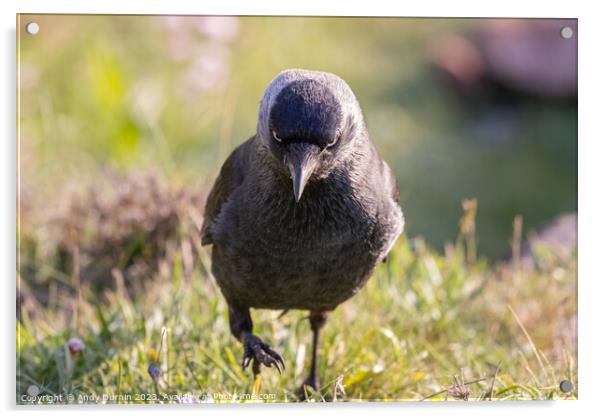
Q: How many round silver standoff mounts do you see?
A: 4